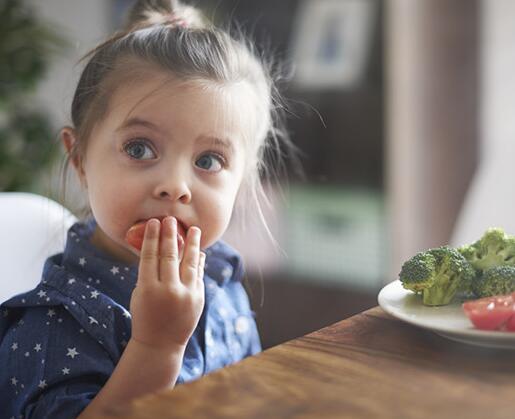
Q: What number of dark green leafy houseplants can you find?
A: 1